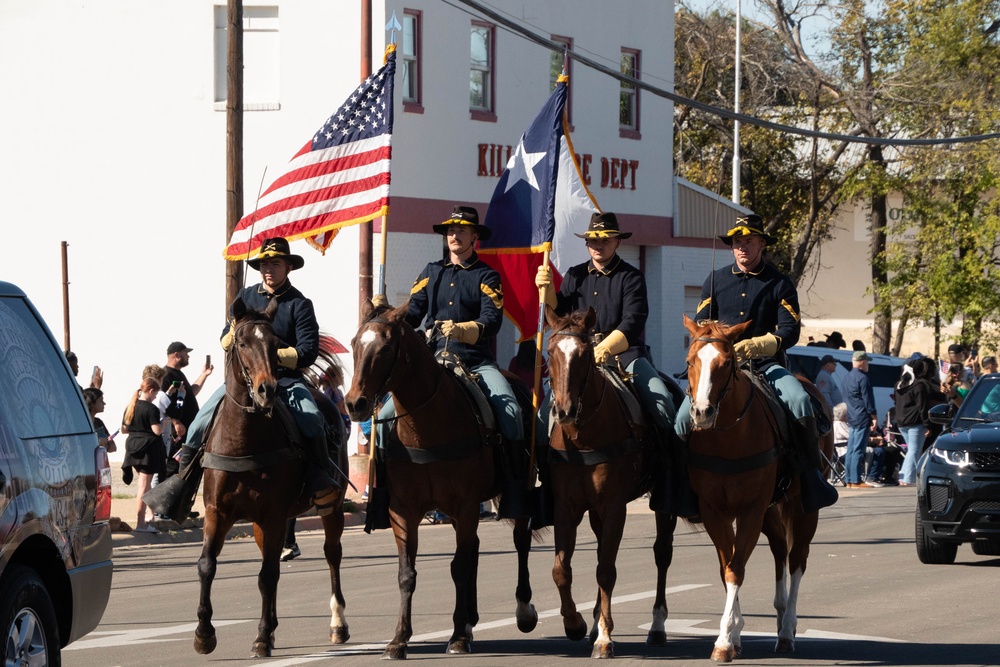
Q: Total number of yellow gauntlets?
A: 7